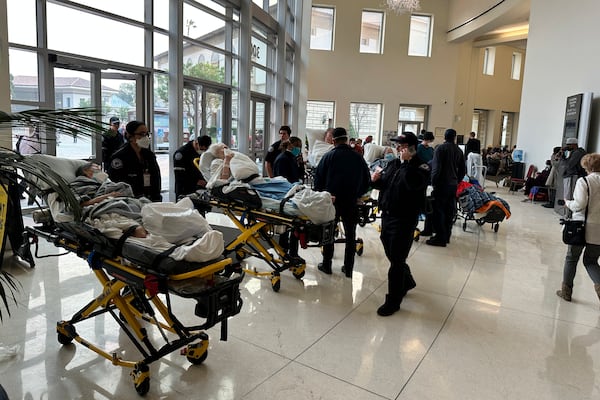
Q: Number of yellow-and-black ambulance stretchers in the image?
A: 4